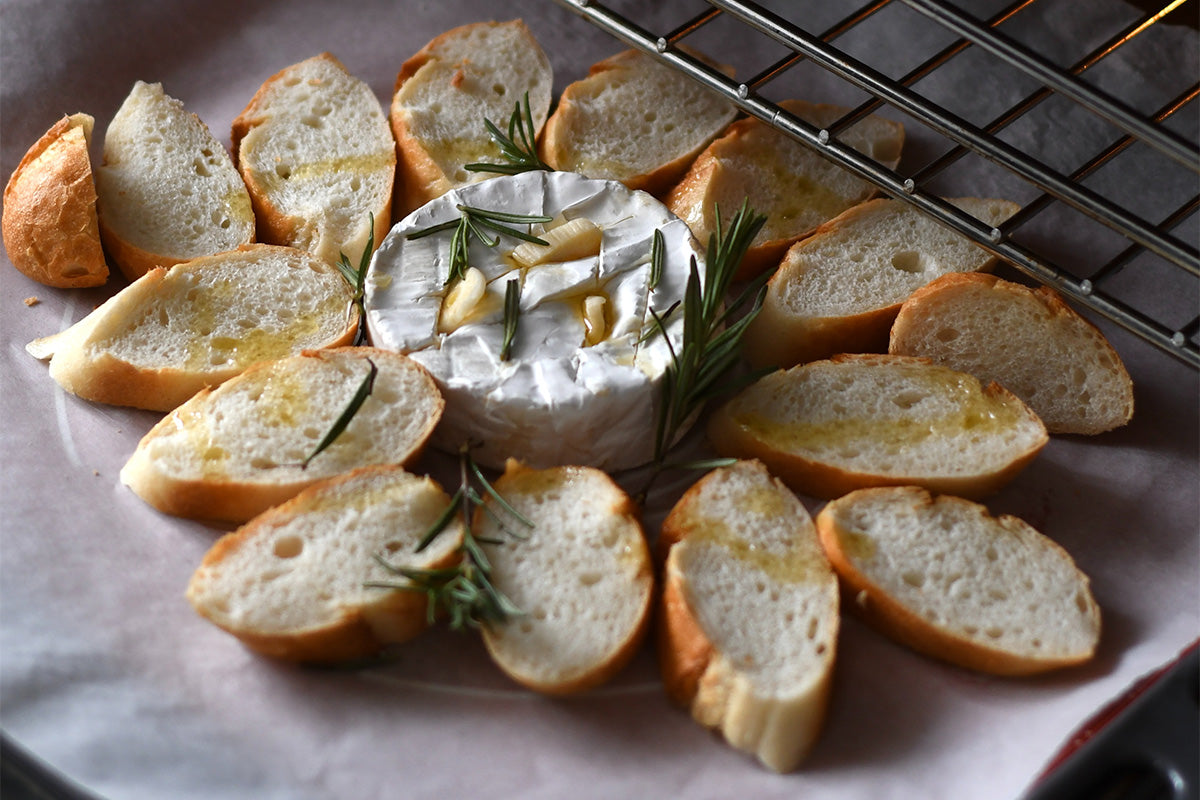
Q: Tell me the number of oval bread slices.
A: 14